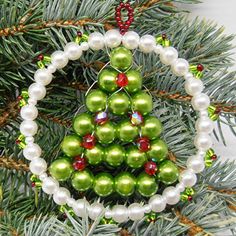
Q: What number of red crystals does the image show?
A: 7